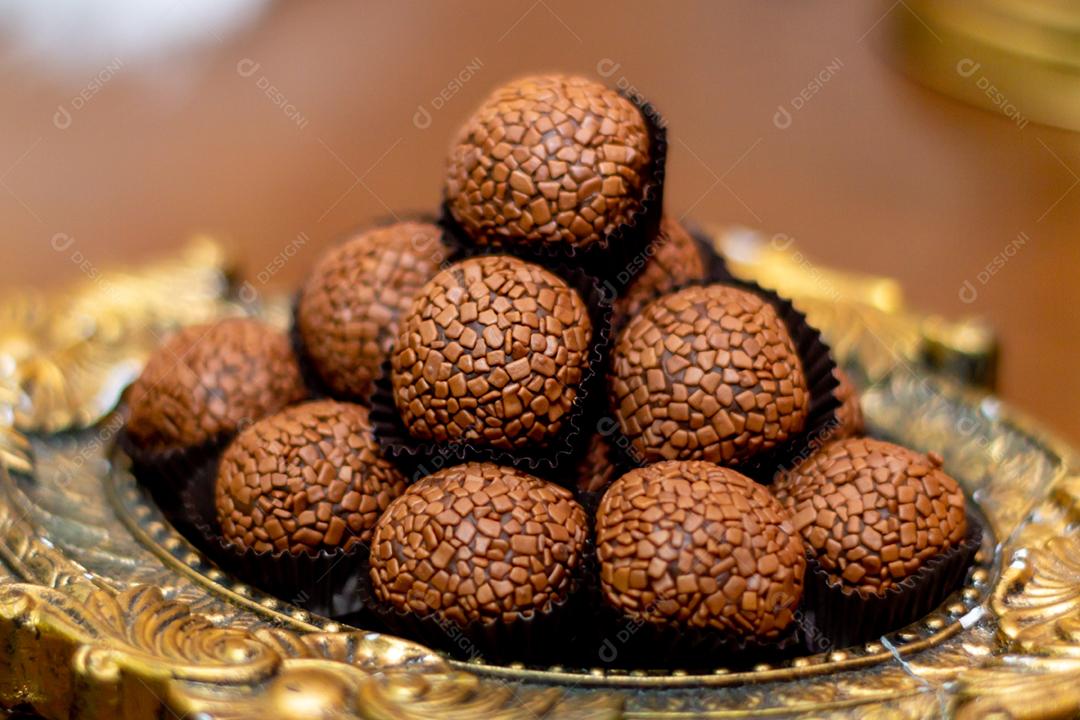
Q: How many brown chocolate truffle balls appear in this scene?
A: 12